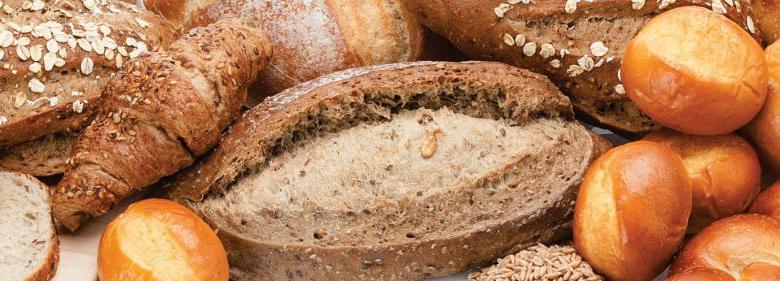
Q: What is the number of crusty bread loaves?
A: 4